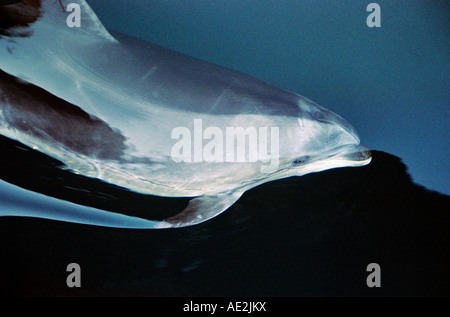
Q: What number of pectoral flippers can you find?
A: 1